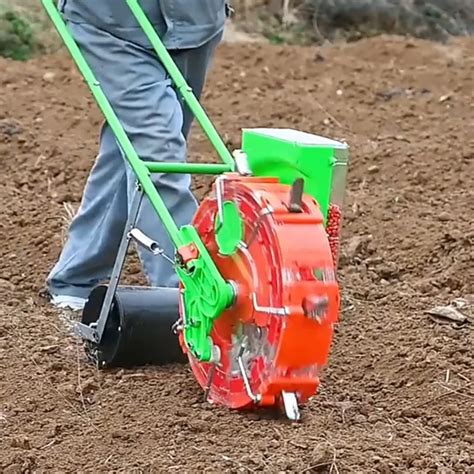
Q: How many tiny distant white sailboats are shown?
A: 0